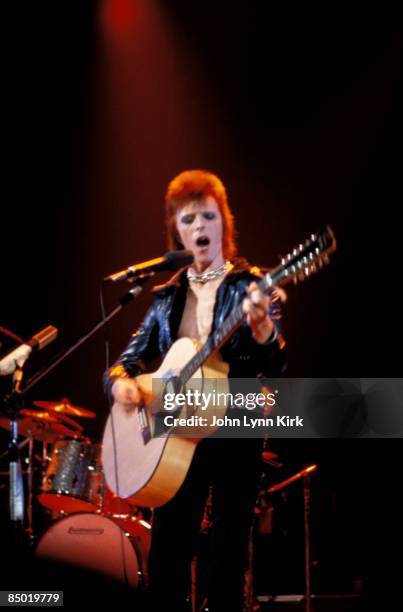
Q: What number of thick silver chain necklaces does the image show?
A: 1